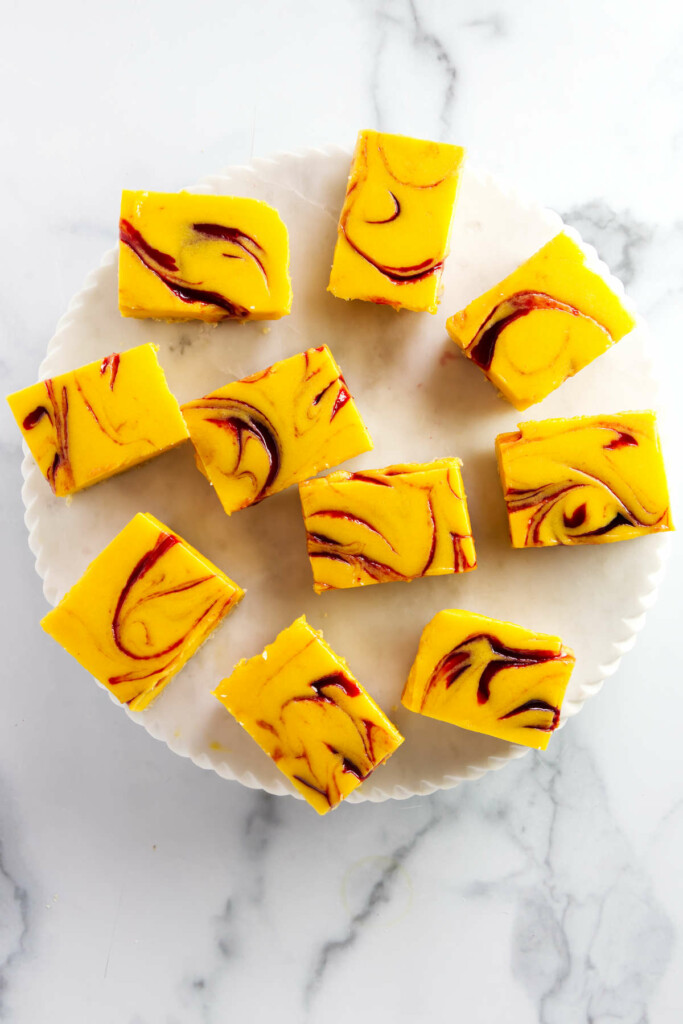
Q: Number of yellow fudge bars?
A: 10